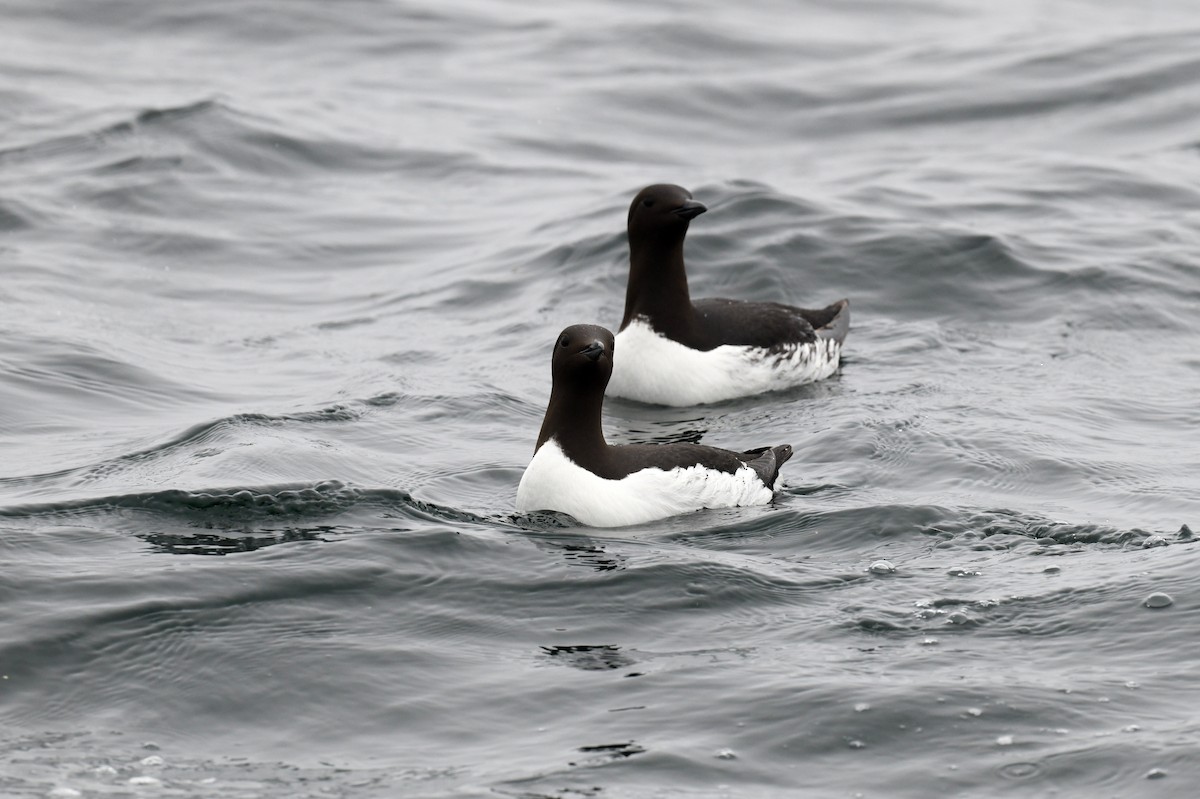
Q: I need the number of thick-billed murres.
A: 2